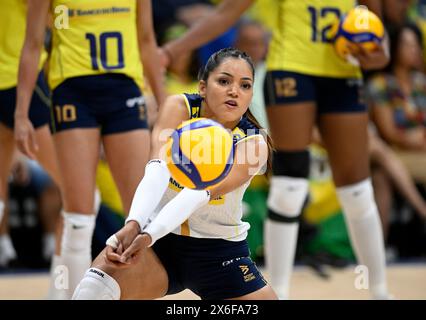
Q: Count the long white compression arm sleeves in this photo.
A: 2